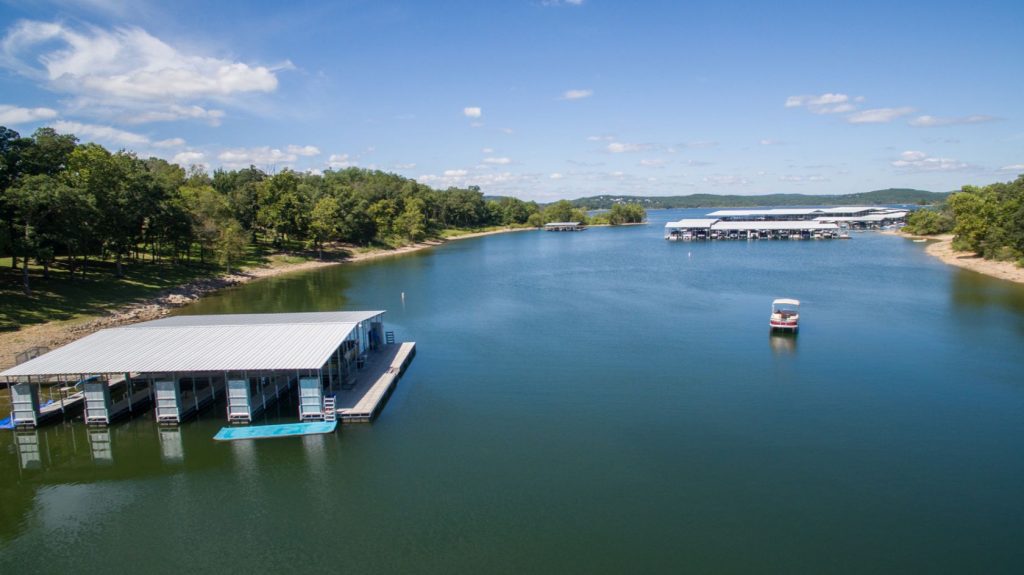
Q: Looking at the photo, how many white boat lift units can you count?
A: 5